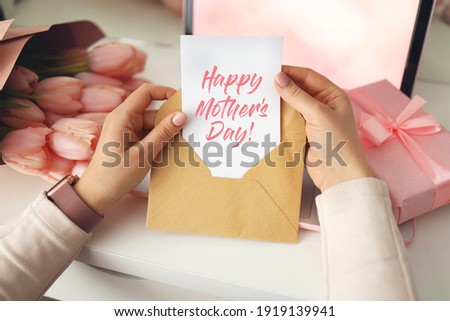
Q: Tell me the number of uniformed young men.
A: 0